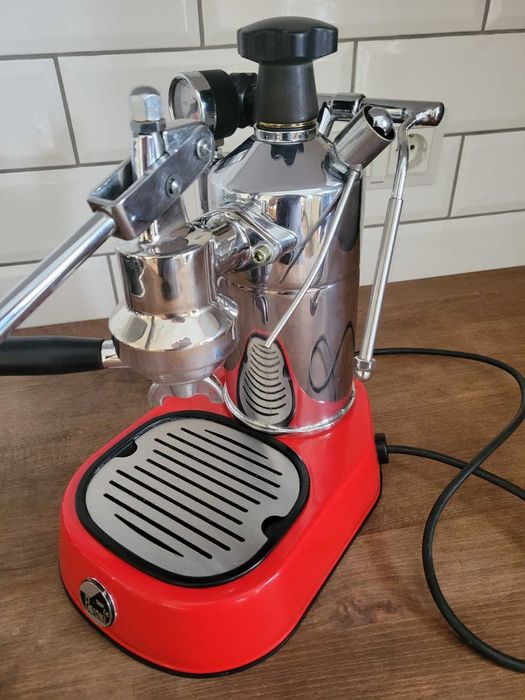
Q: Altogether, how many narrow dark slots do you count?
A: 11